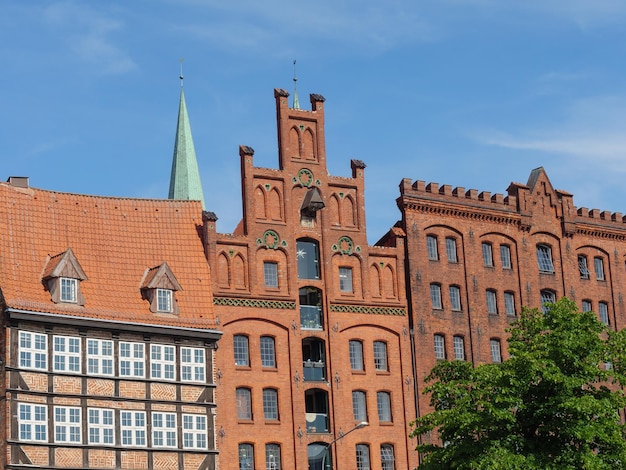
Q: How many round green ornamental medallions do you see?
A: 3